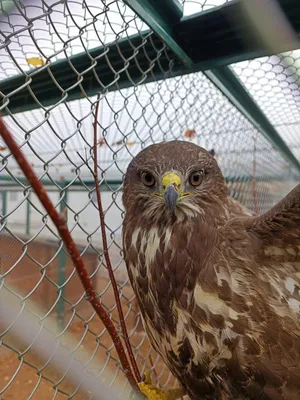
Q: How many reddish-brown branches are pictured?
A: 2